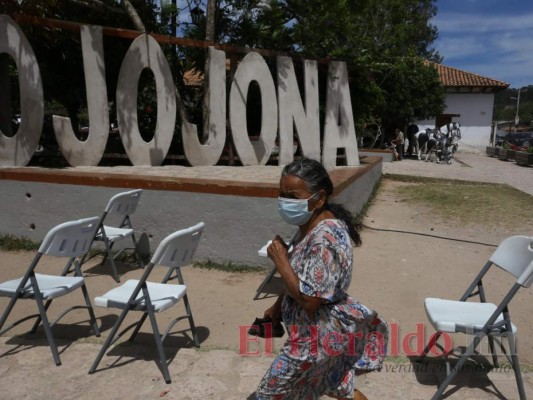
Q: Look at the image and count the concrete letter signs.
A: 7